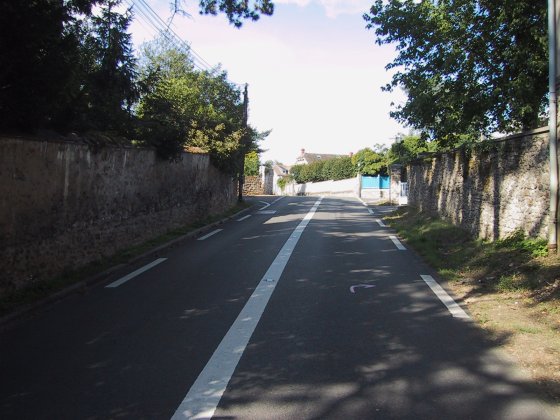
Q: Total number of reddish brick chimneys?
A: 2